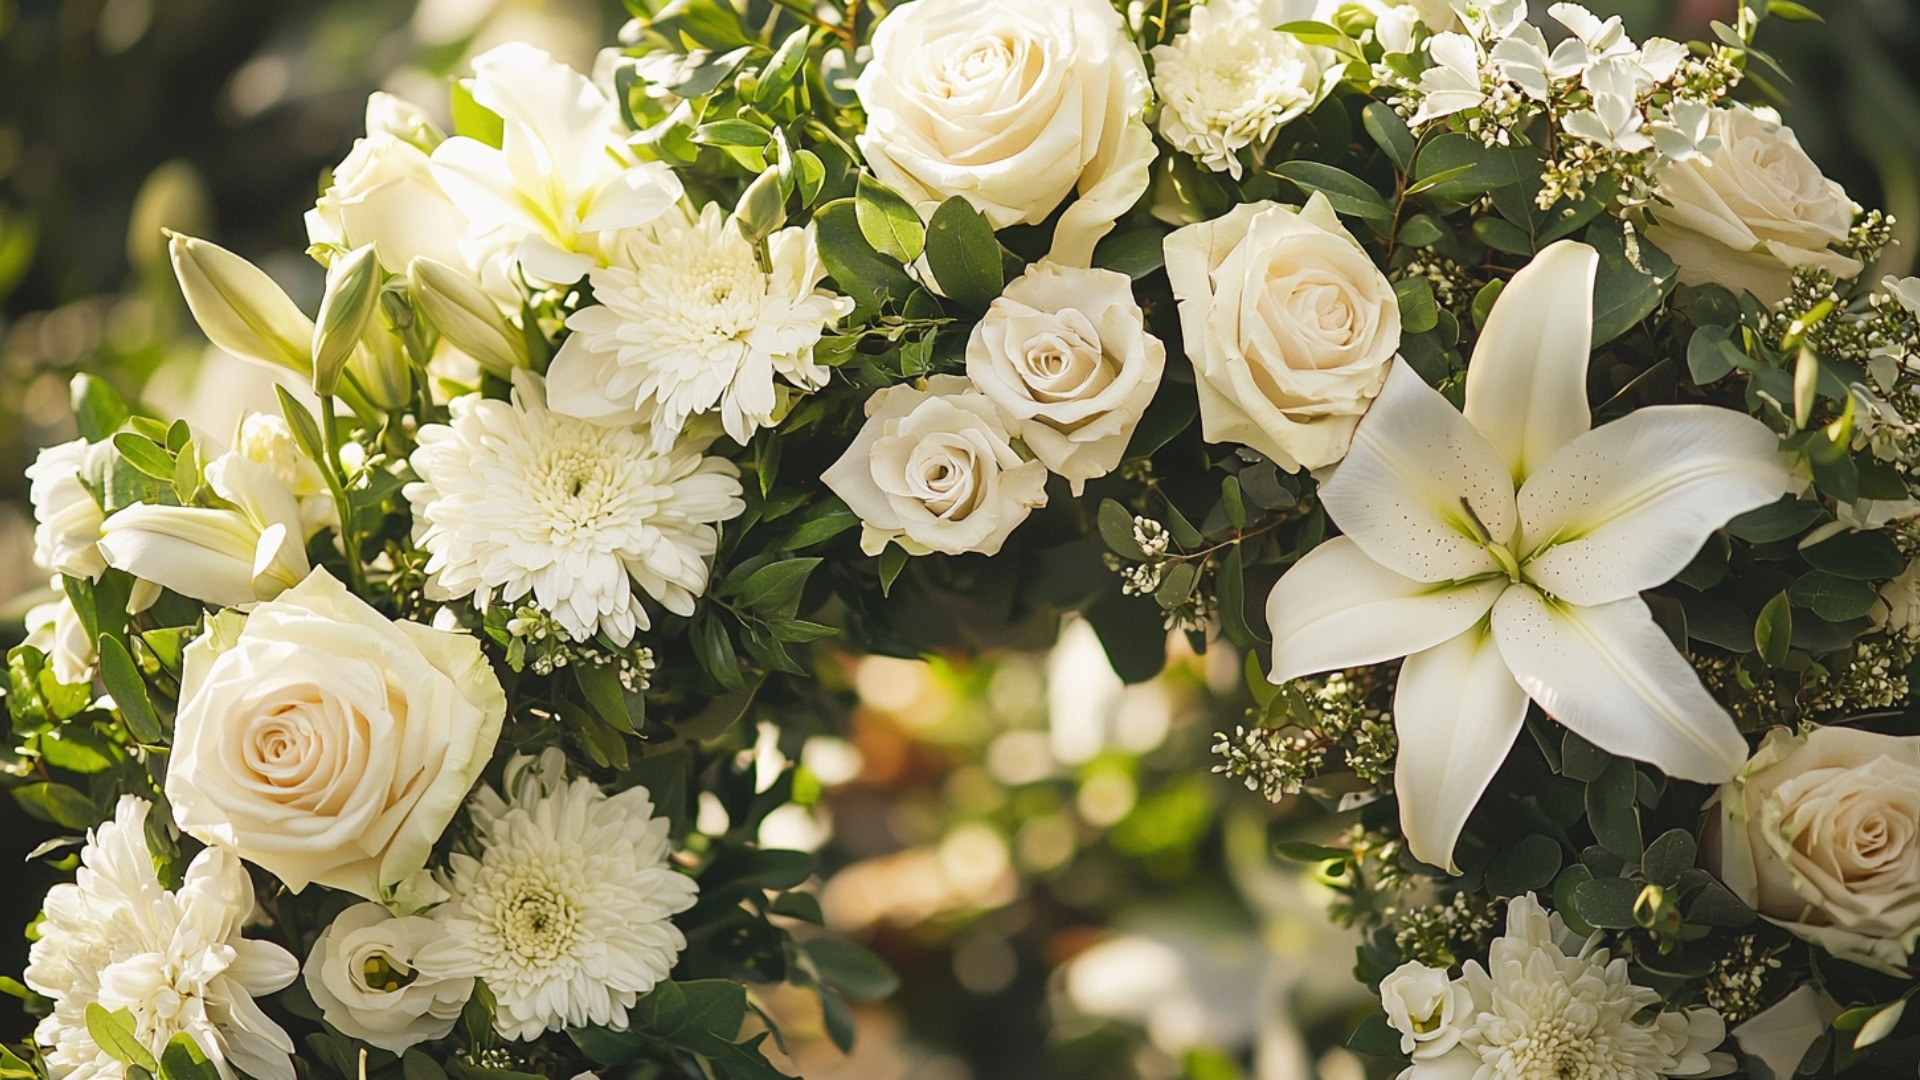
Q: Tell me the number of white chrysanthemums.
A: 6